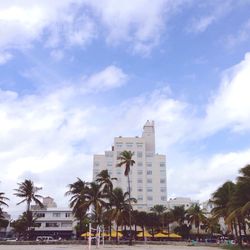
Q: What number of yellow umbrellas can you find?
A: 6